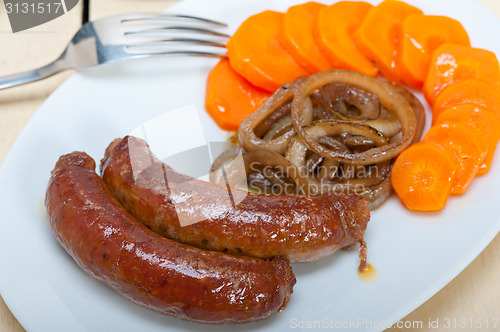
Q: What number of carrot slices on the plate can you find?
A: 11